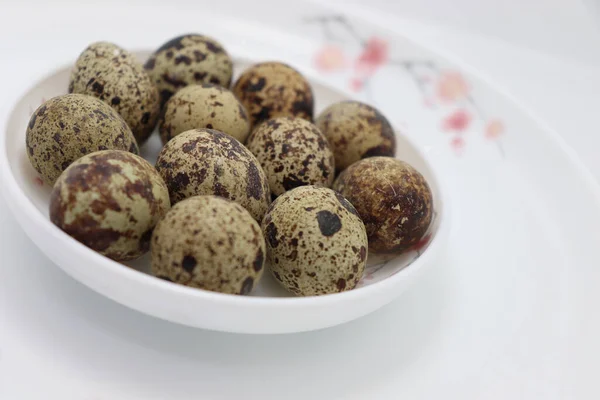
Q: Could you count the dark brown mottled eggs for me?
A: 12